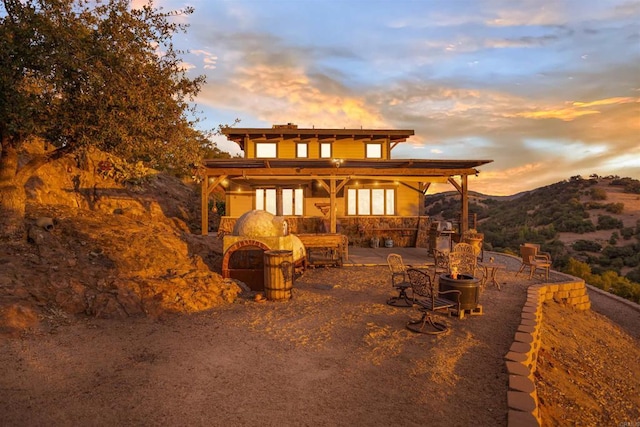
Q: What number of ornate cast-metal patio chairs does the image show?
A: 5